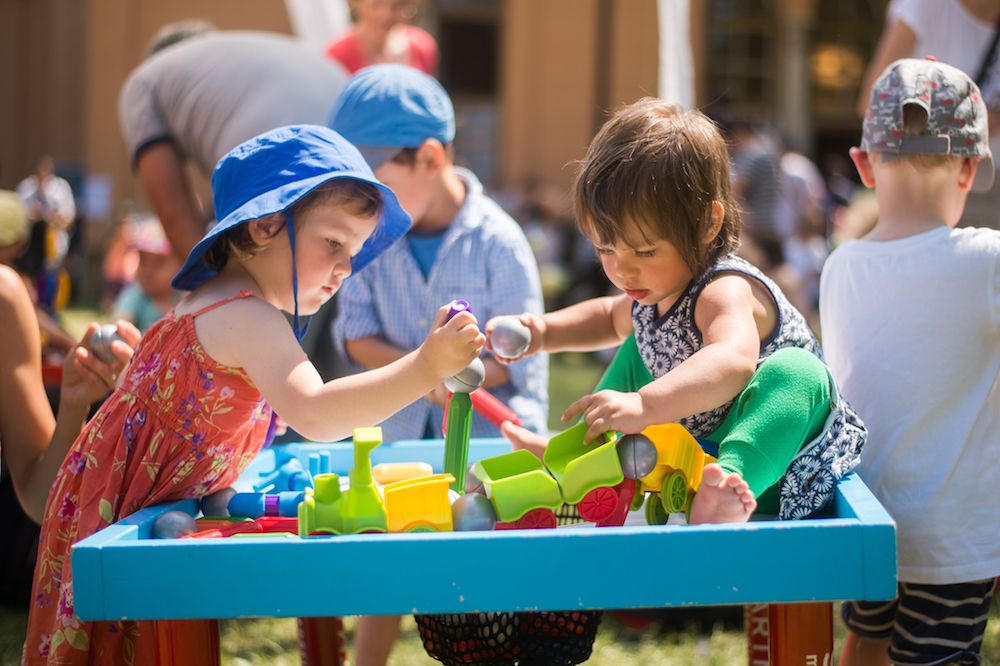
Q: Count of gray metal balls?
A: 8